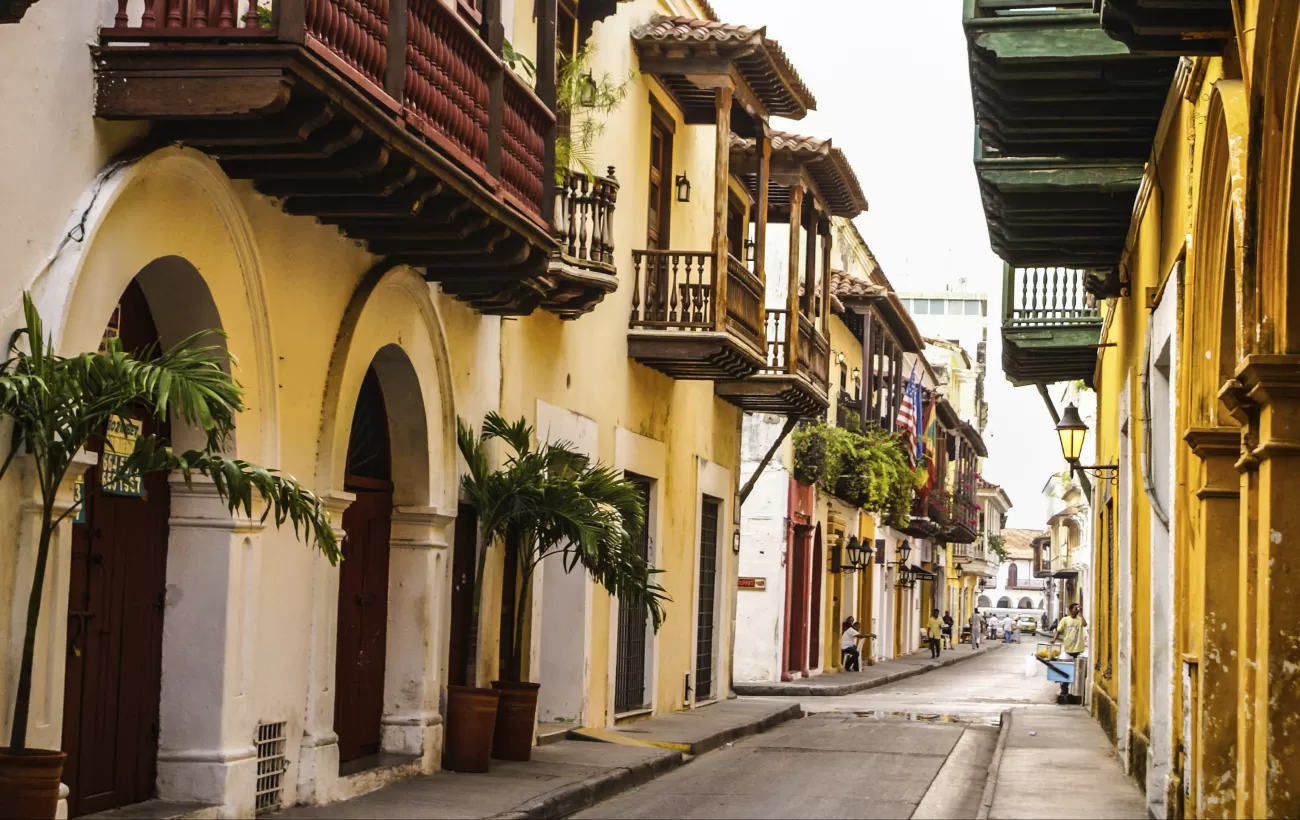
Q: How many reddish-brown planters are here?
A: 3